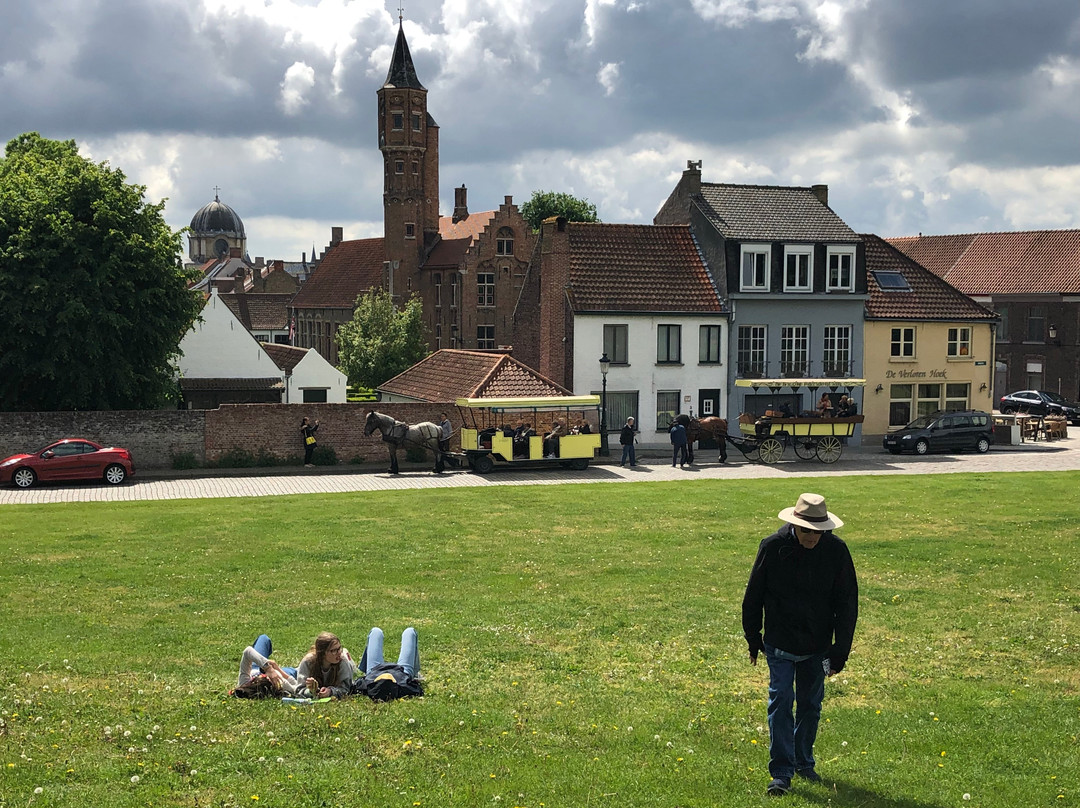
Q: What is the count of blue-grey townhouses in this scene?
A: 1